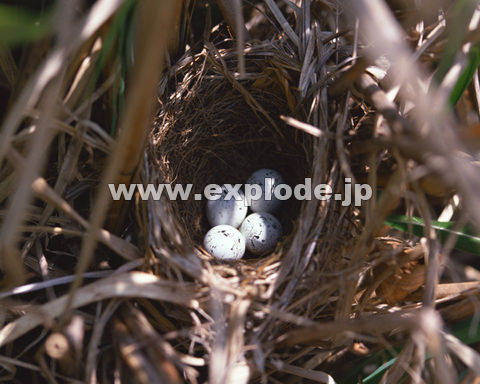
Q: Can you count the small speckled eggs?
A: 4